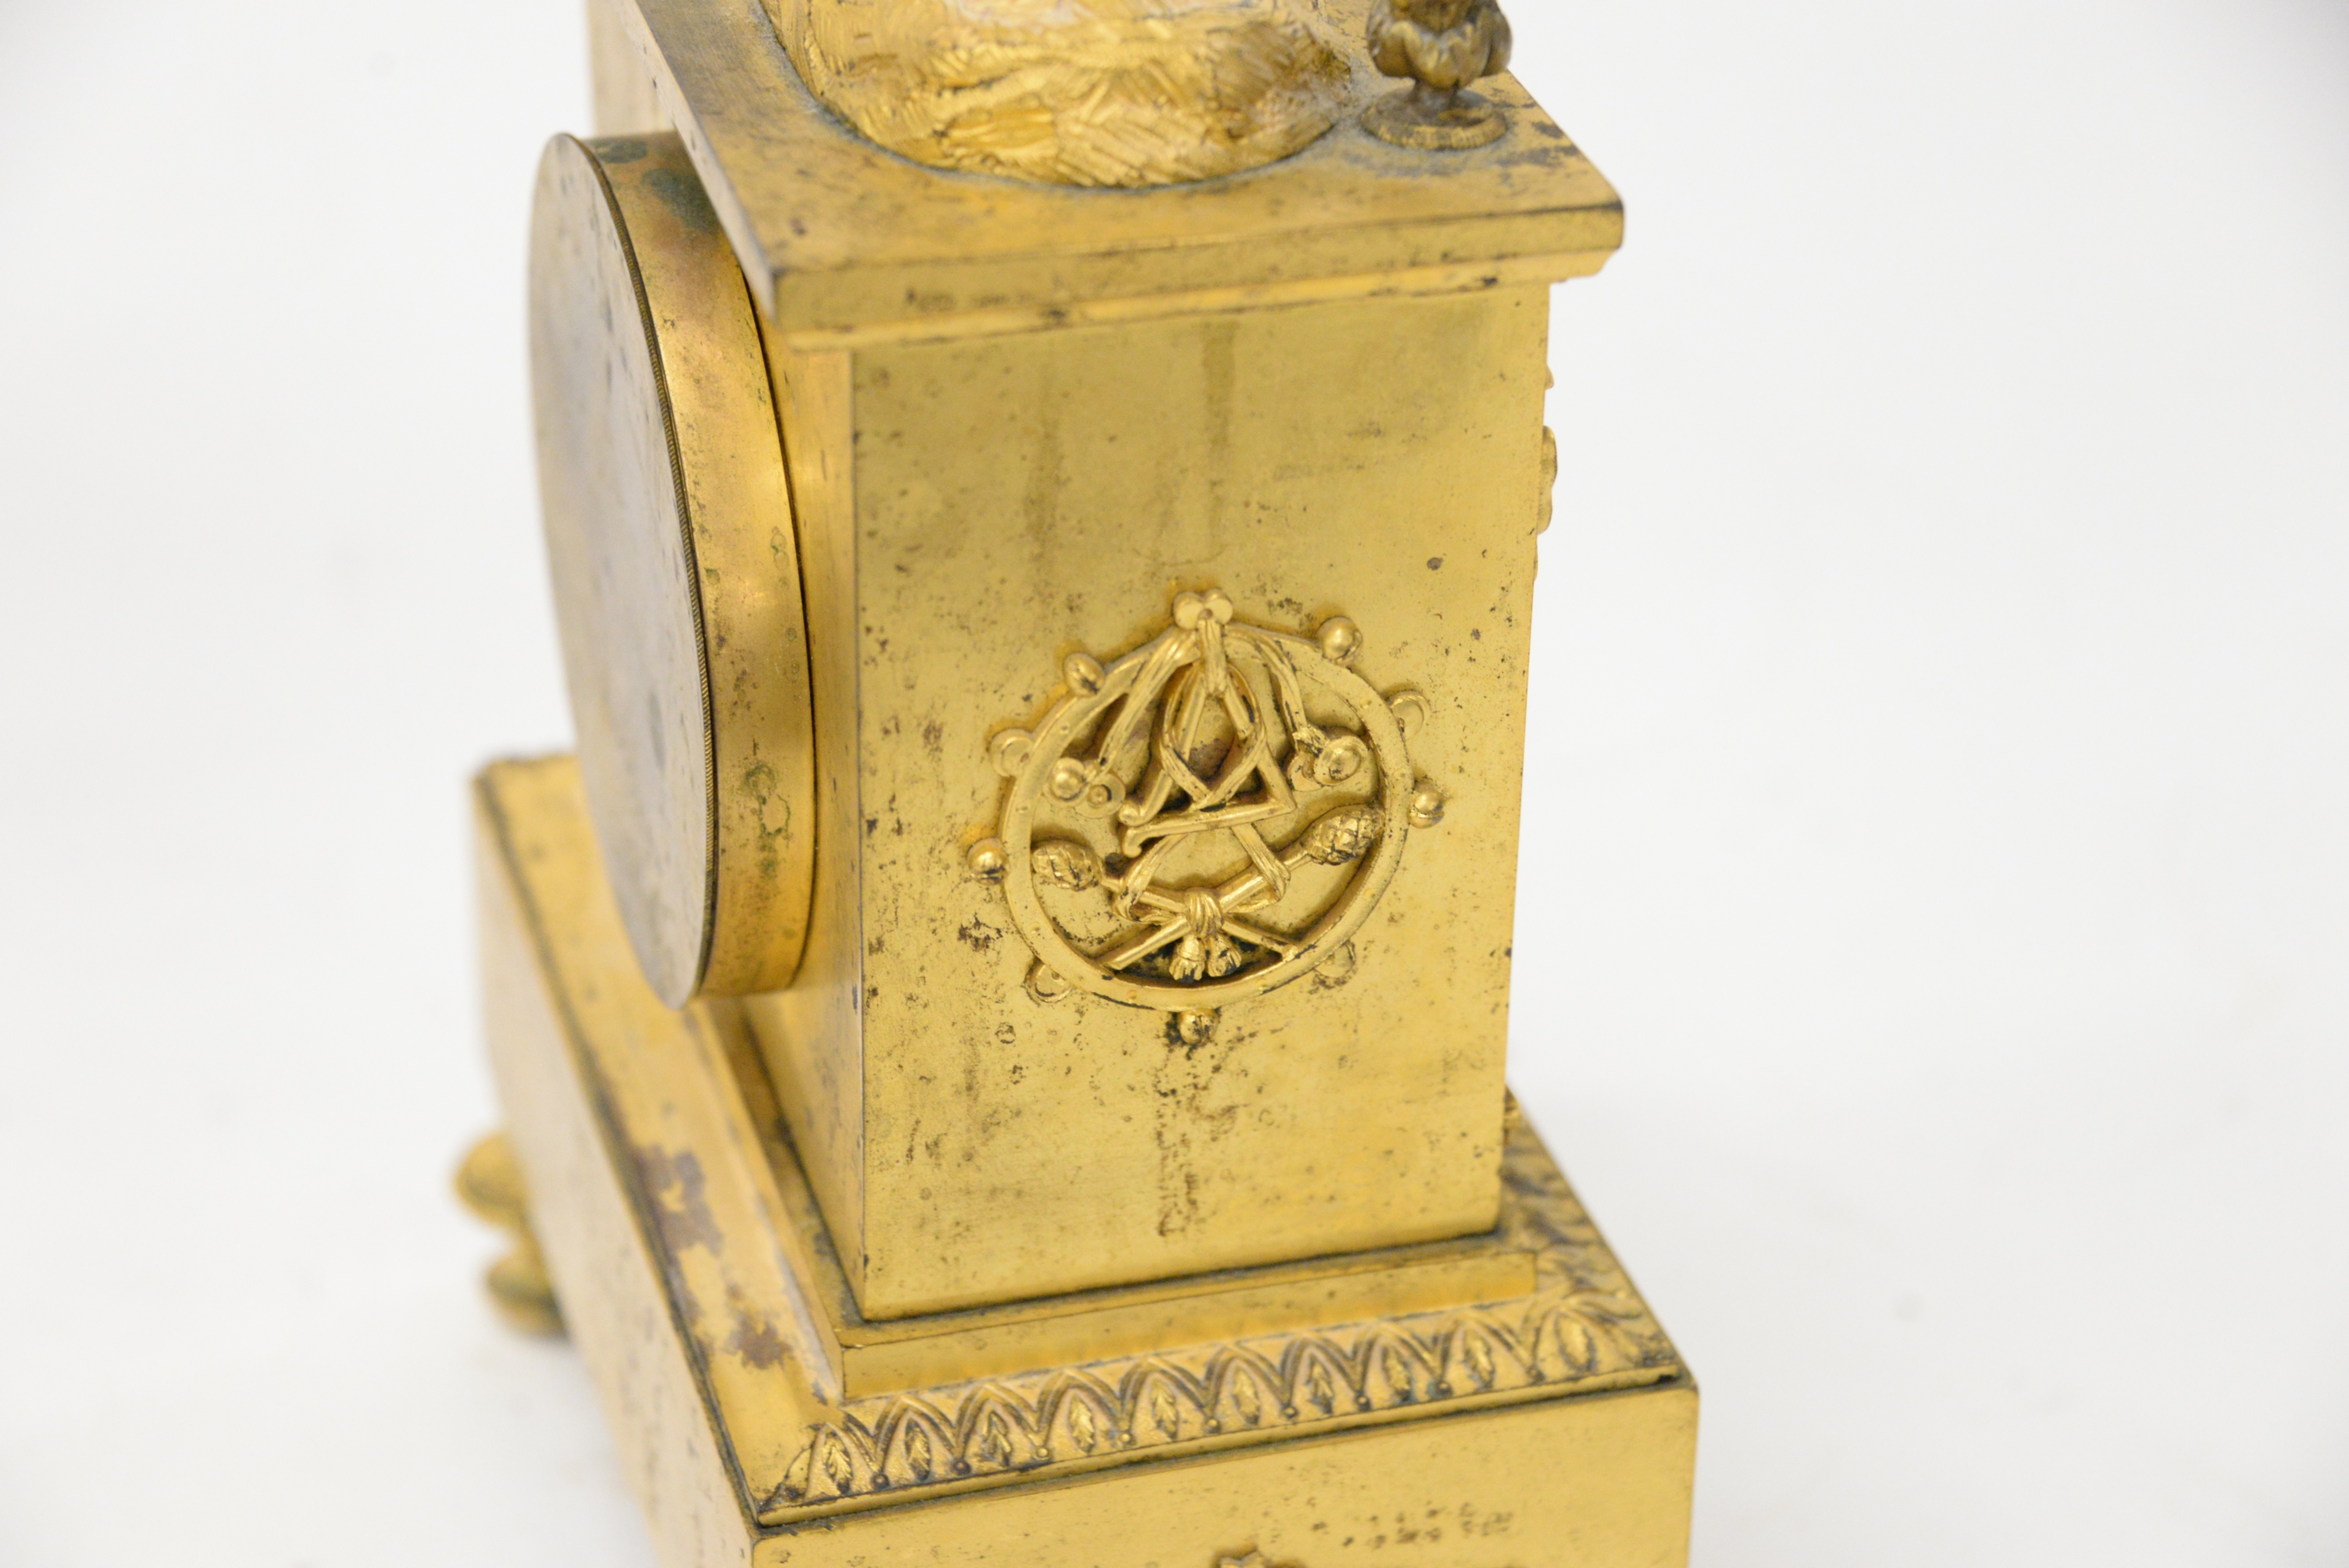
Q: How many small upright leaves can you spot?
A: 10